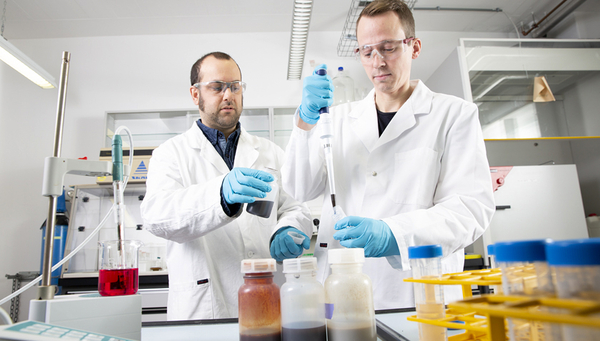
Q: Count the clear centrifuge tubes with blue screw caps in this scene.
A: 4